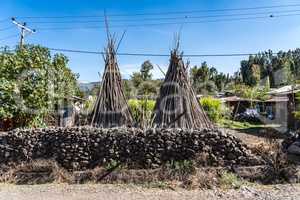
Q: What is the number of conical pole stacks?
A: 2